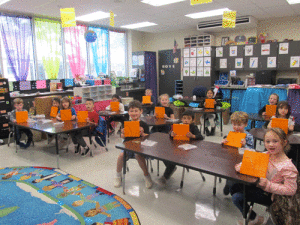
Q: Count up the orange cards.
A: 14